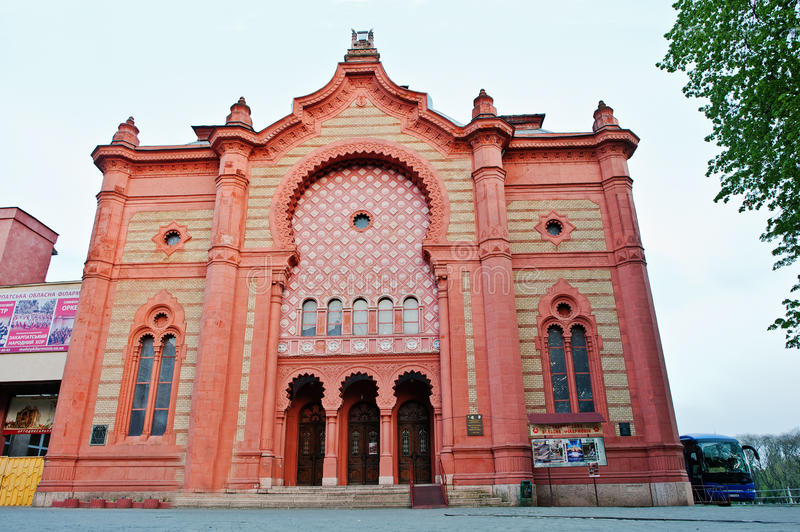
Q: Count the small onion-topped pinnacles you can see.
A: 4